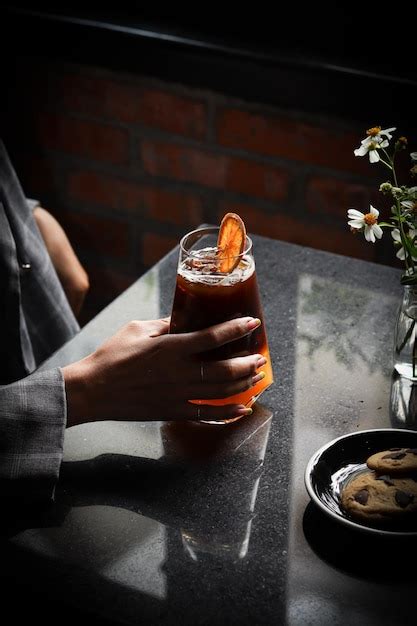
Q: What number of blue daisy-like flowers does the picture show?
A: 0